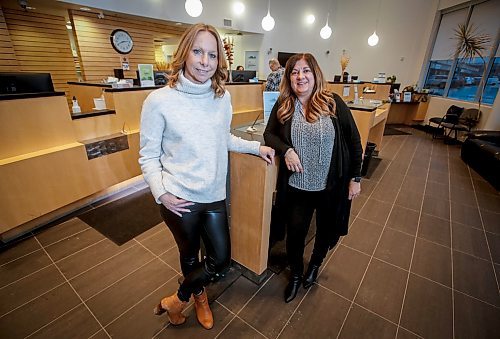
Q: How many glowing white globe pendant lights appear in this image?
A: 4